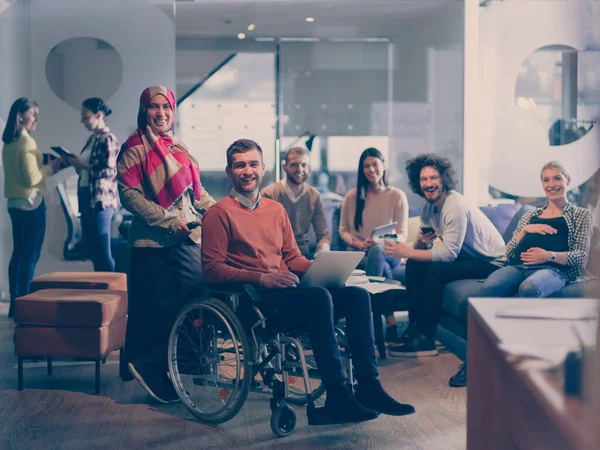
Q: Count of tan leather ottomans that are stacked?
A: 2